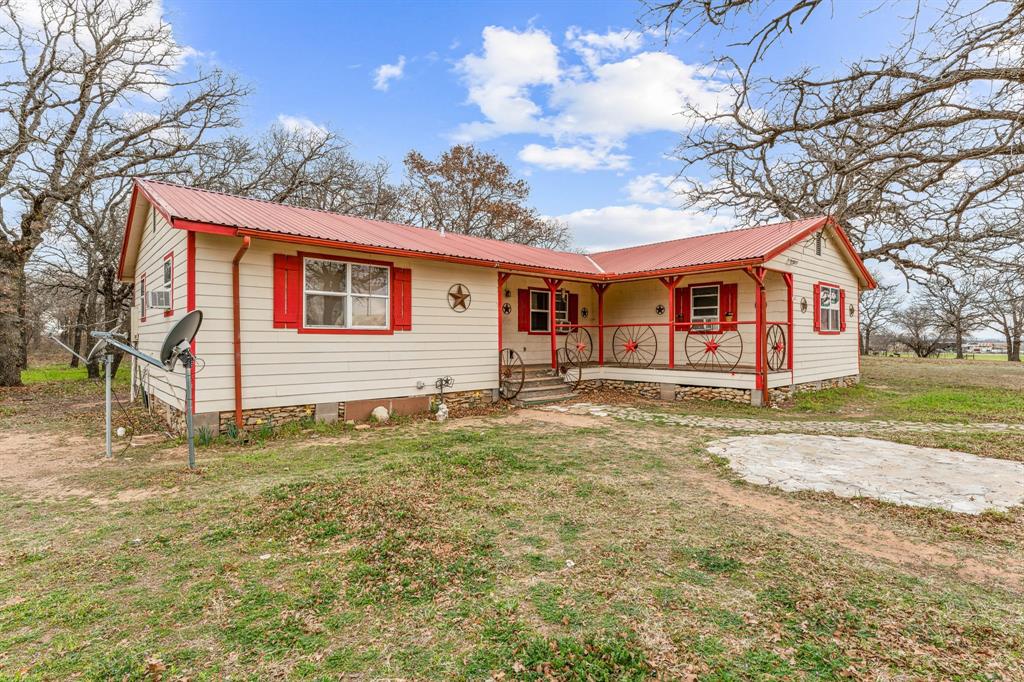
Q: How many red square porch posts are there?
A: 6